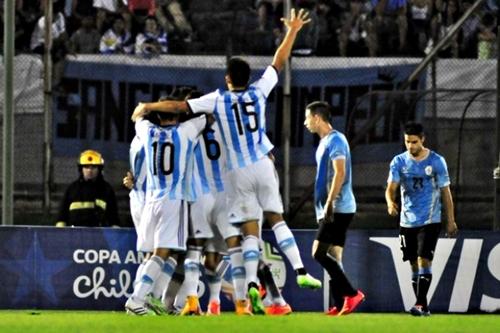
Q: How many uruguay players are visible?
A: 2